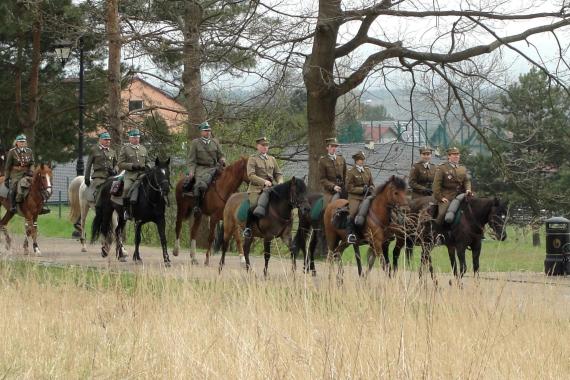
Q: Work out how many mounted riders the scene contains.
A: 9